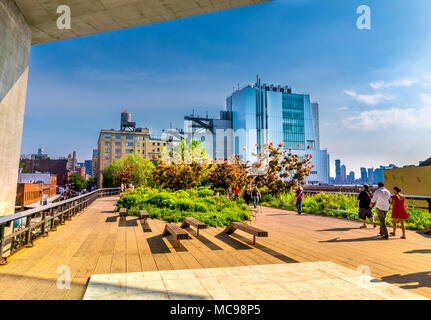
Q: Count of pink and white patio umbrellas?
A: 0